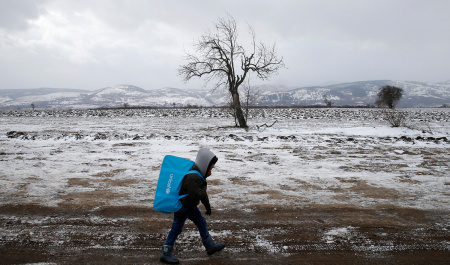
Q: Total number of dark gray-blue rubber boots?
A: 2